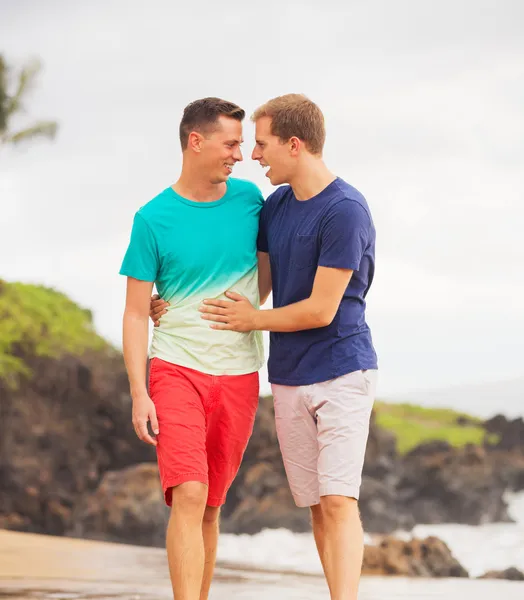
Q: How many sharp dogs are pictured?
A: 0